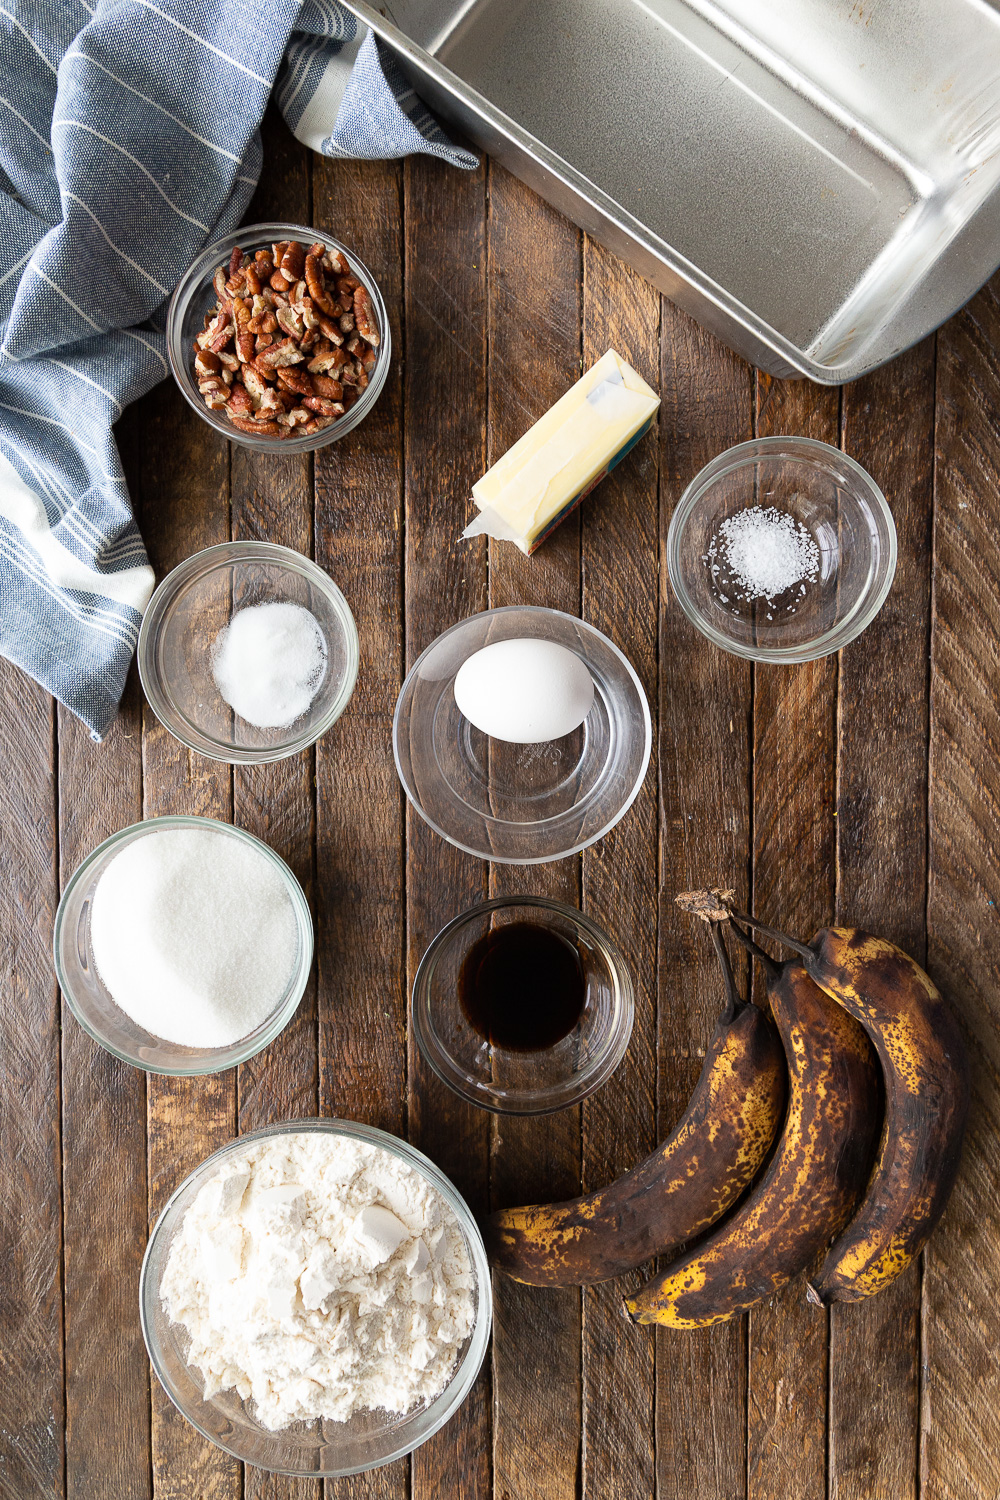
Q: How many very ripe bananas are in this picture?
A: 3